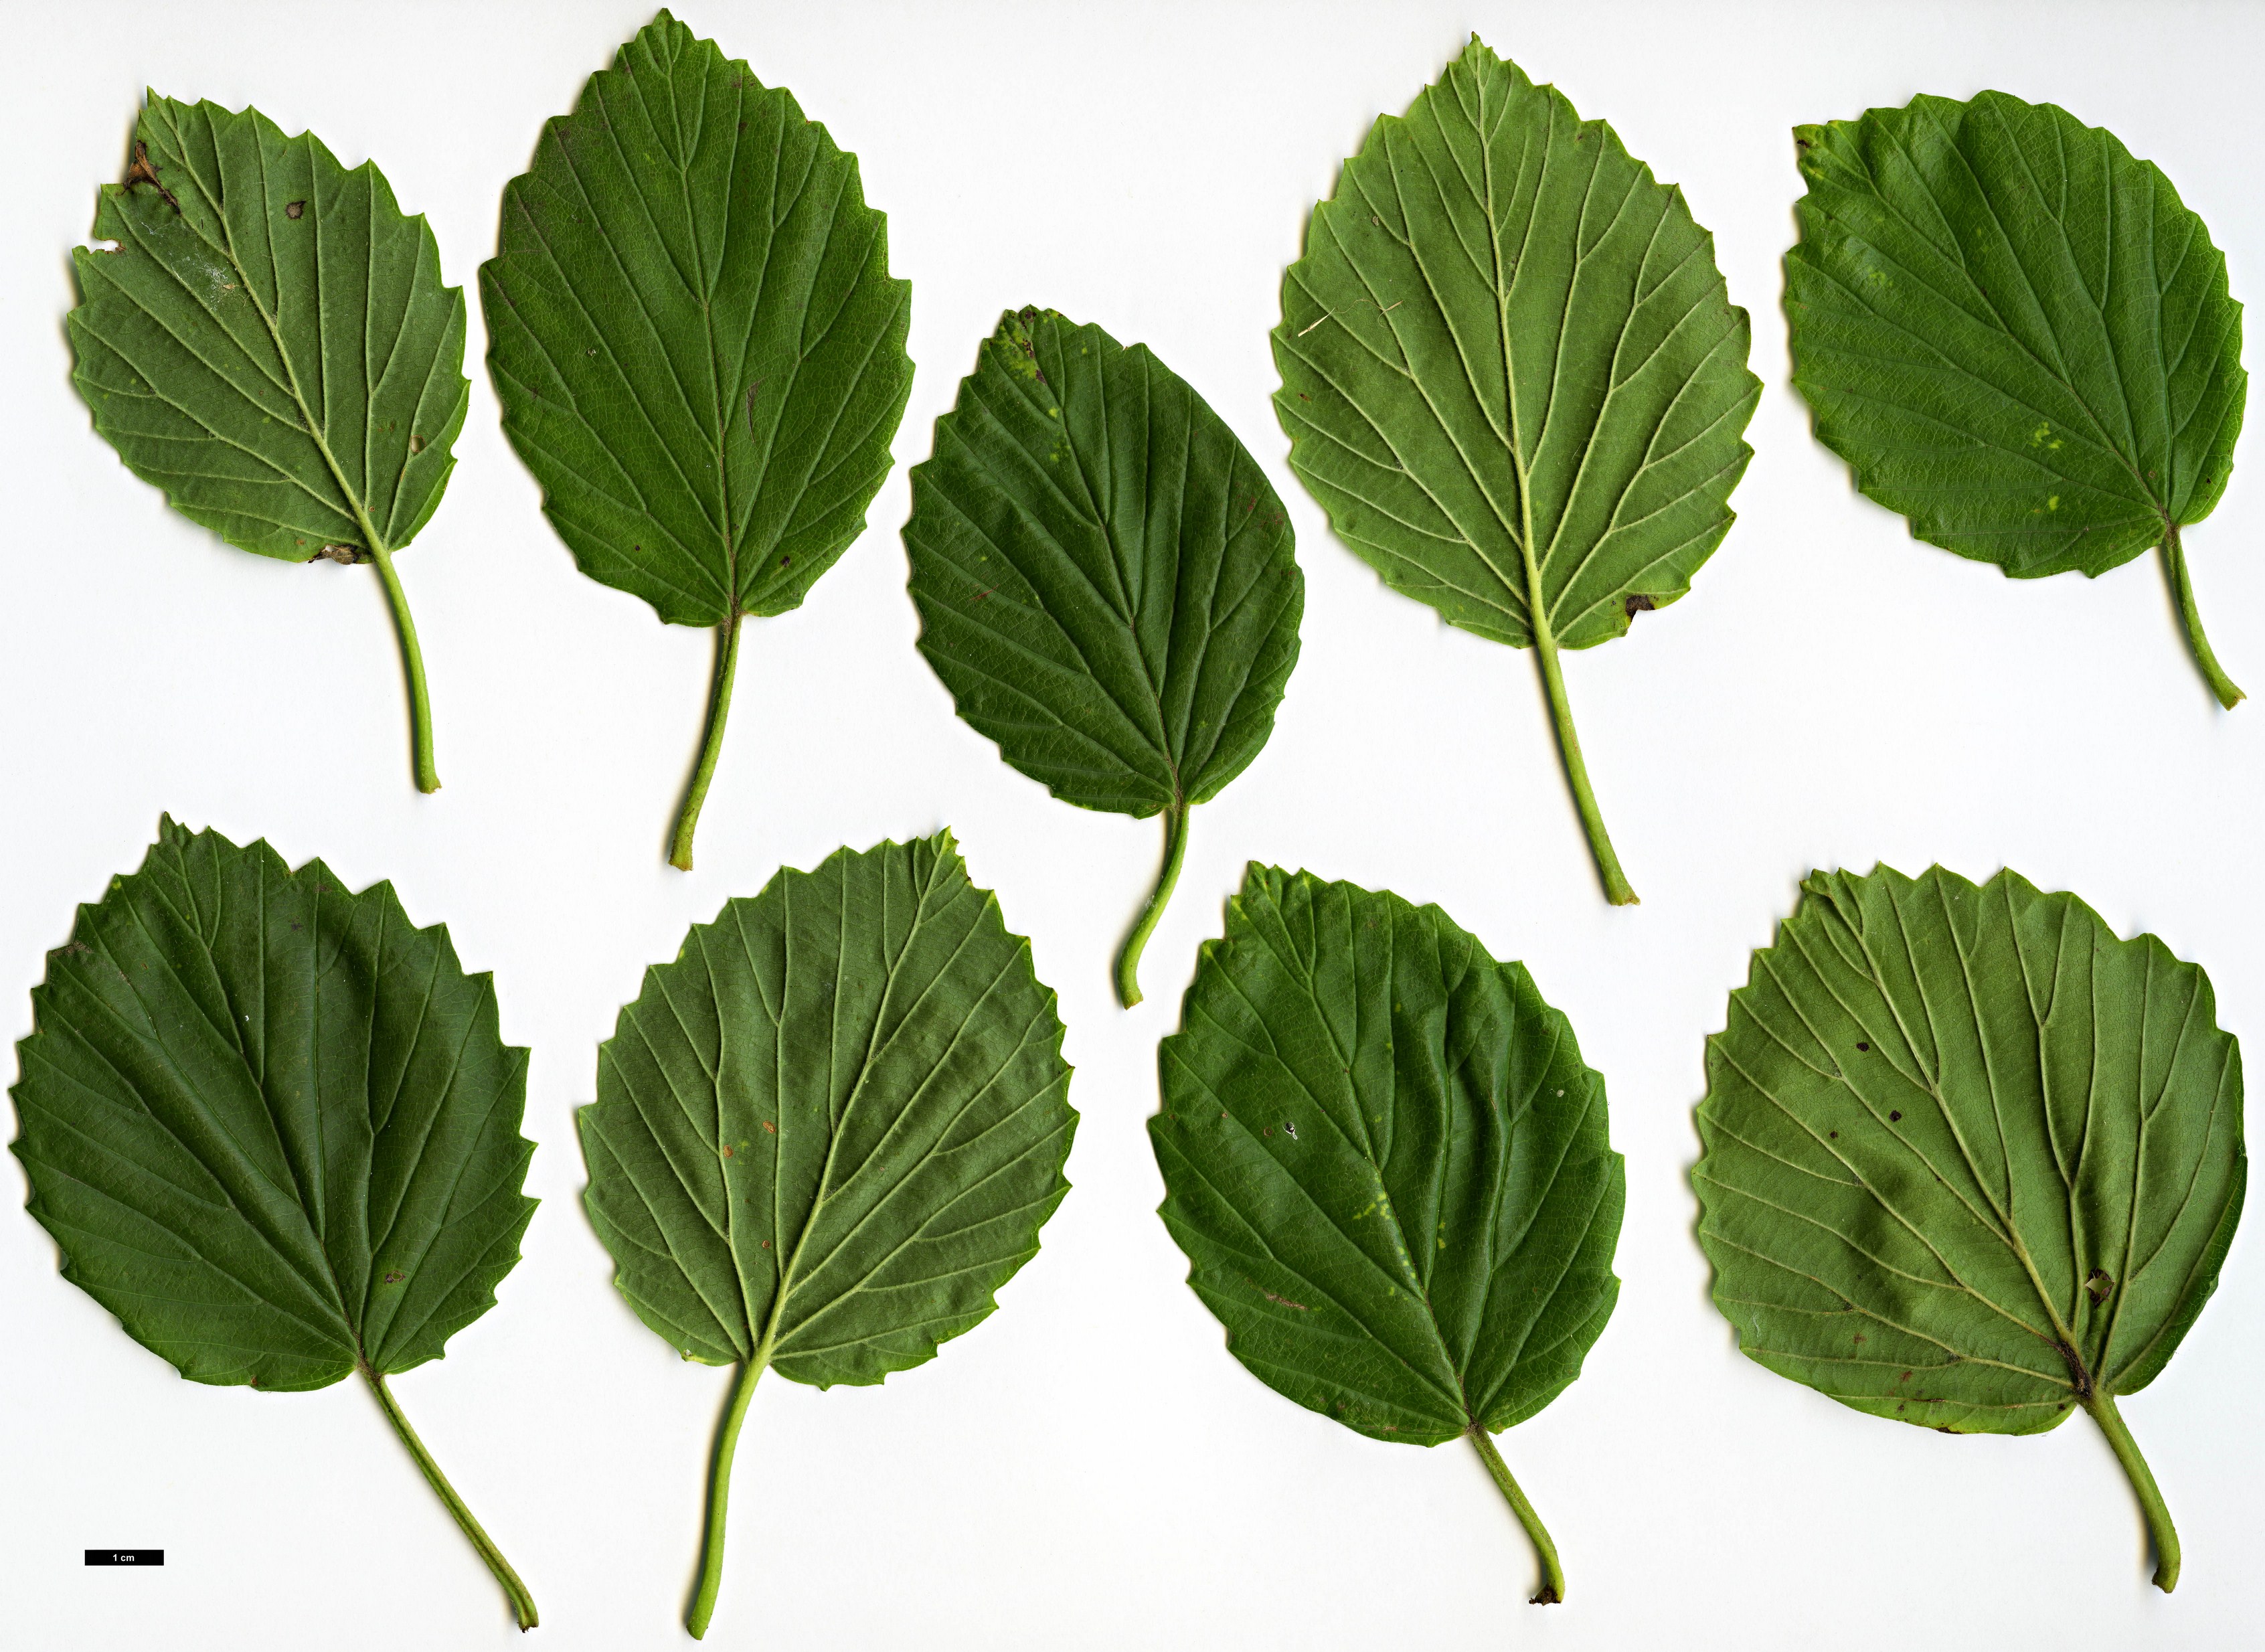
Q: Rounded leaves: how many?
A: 9